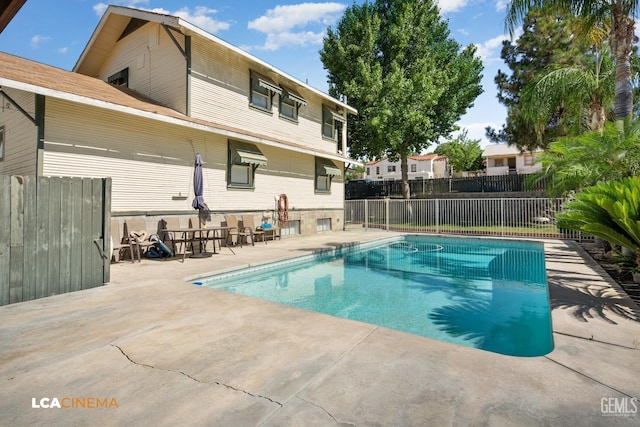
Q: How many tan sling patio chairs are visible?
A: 6